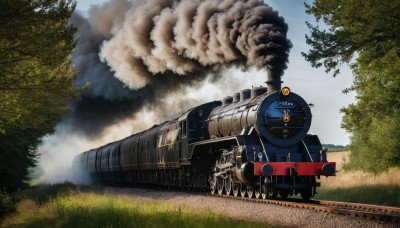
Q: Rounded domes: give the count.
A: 4